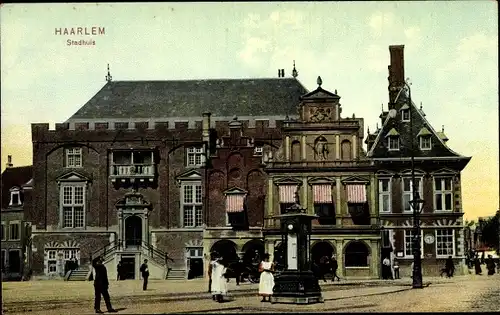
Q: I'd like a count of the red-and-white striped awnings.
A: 4